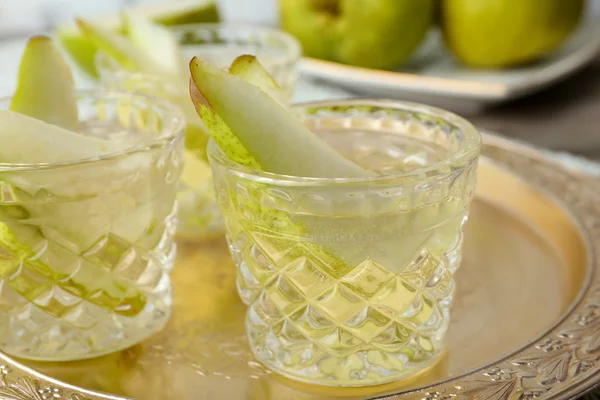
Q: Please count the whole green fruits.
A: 2